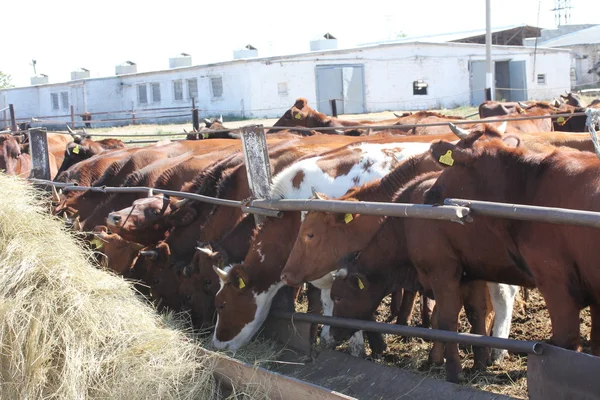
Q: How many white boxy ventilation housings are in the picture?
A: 6